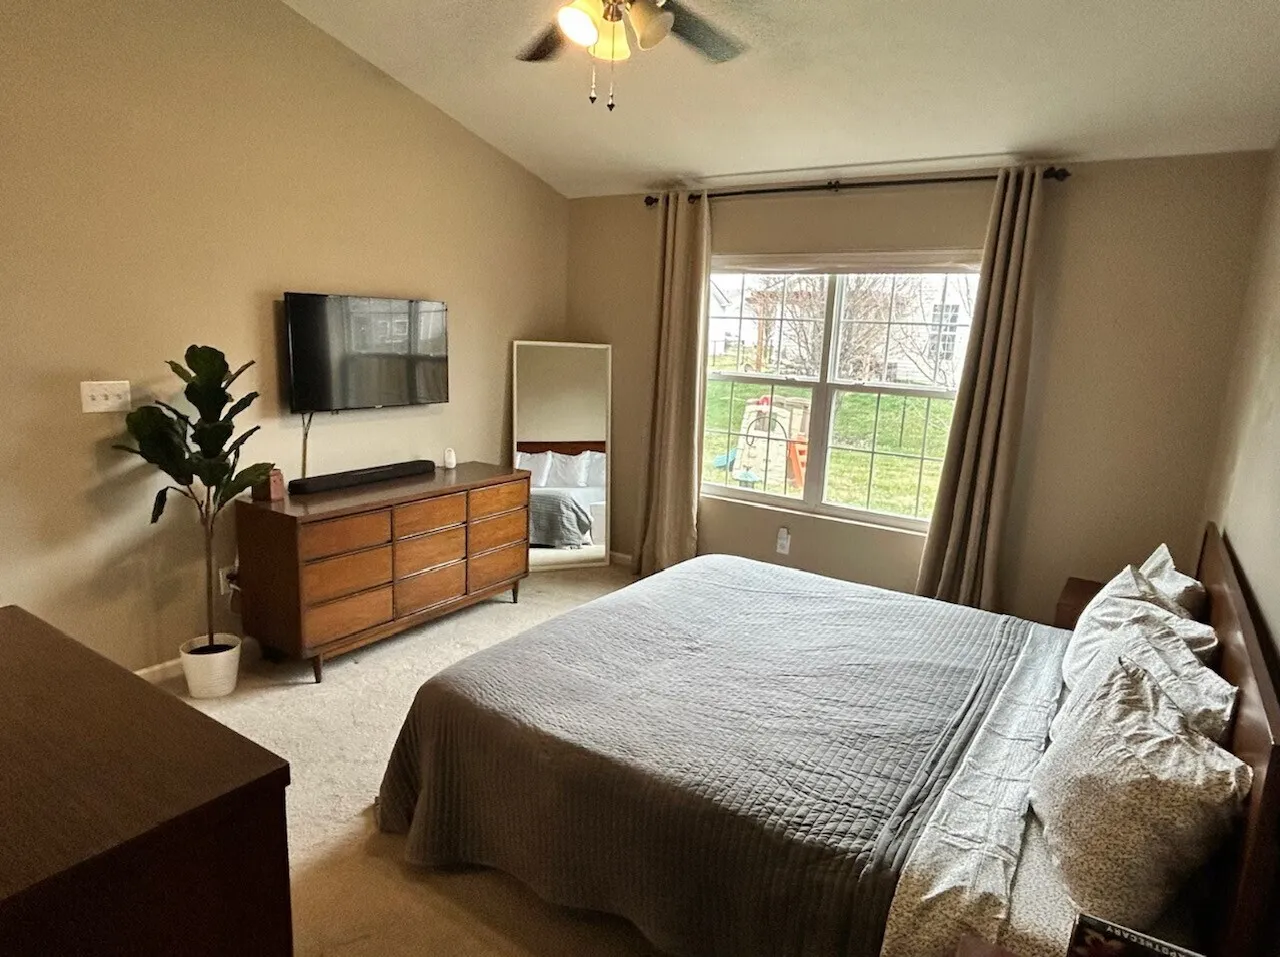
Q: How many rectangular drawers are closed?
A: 9